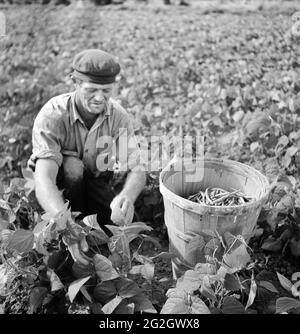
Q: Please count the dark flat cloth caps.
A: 1